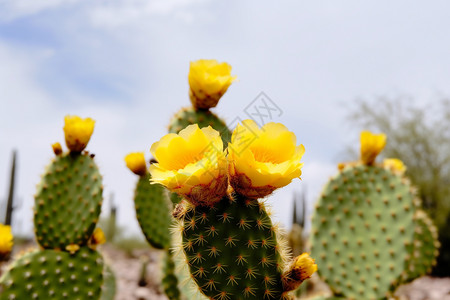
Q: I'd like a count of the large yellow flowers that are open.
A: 2